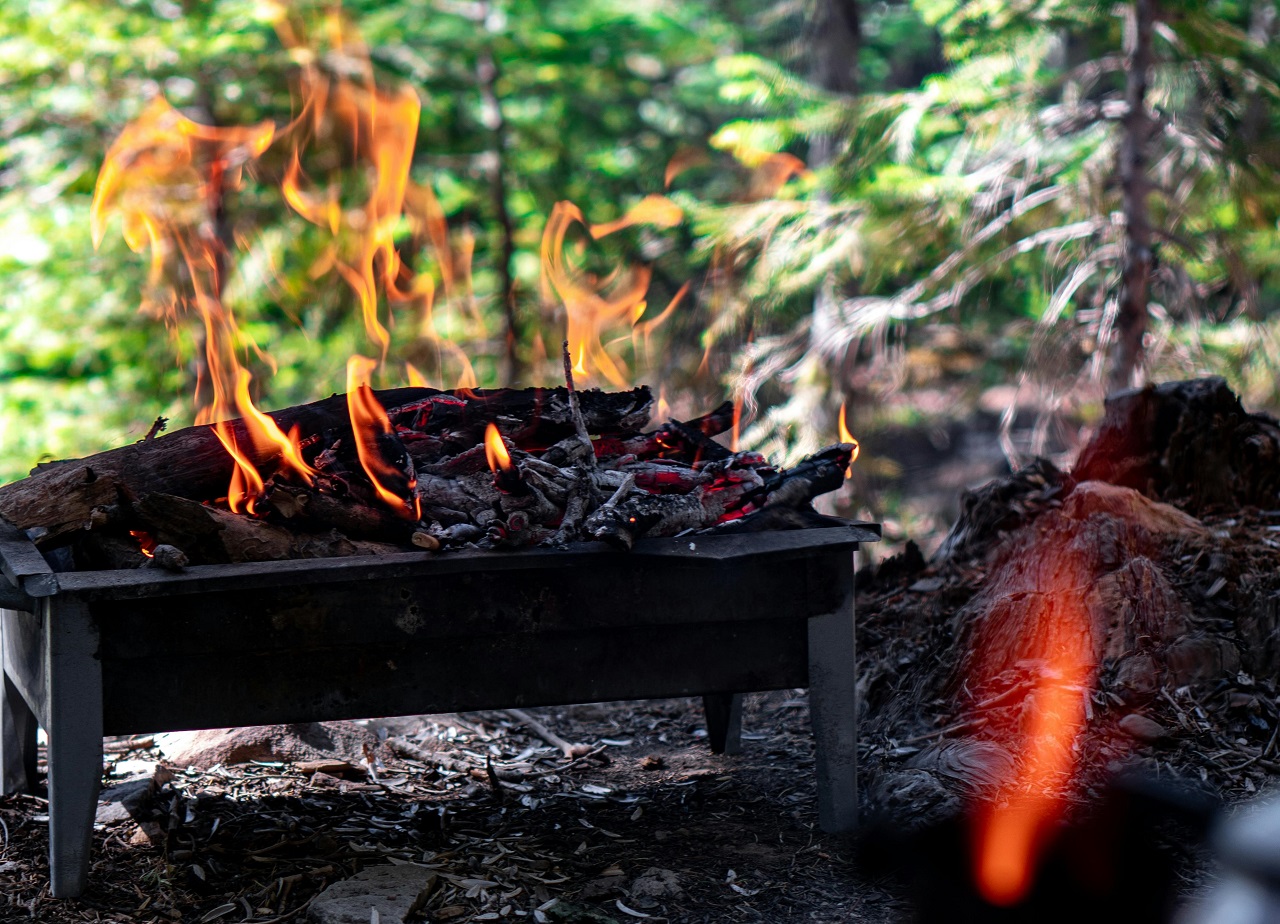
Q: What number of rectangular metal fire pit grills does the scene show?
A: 1